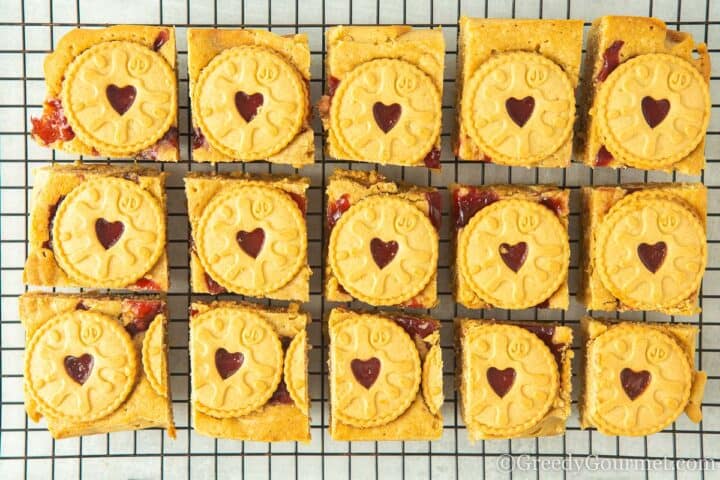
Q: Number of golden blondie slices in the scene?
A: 15